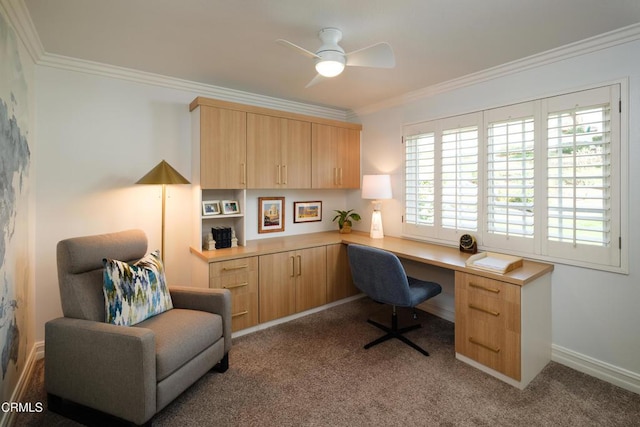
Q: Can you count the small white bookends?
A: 2